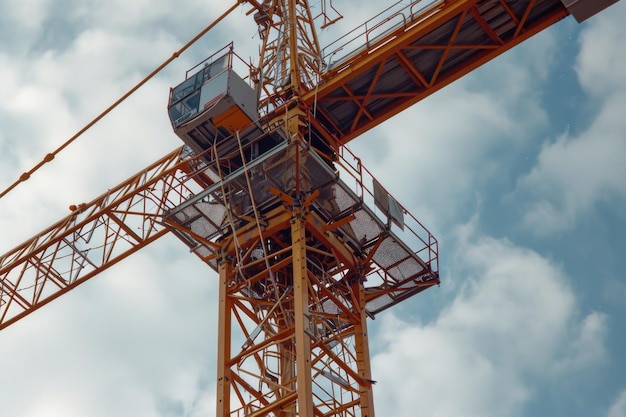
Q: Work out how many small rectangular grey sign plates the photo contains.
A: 2